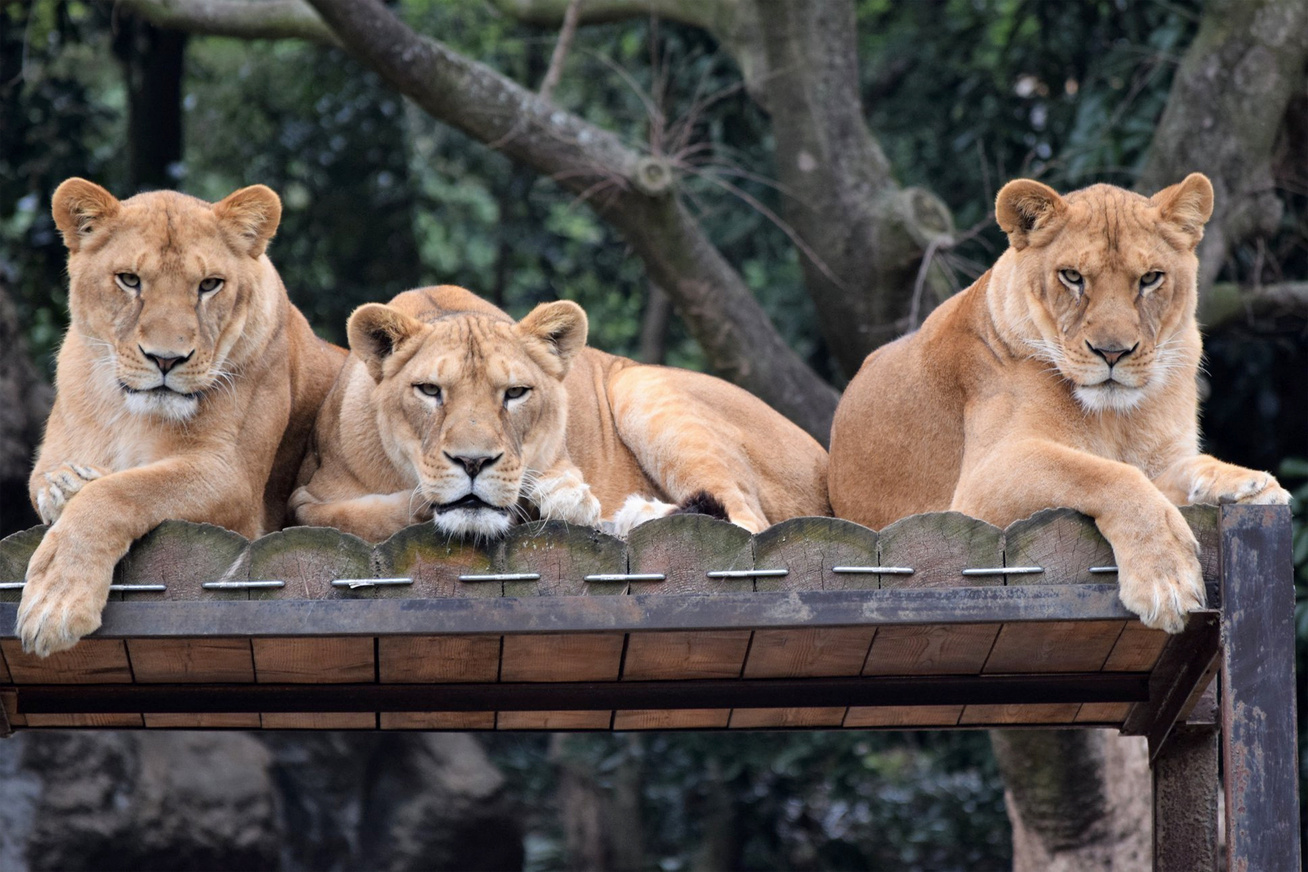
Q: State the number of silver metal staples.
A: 10